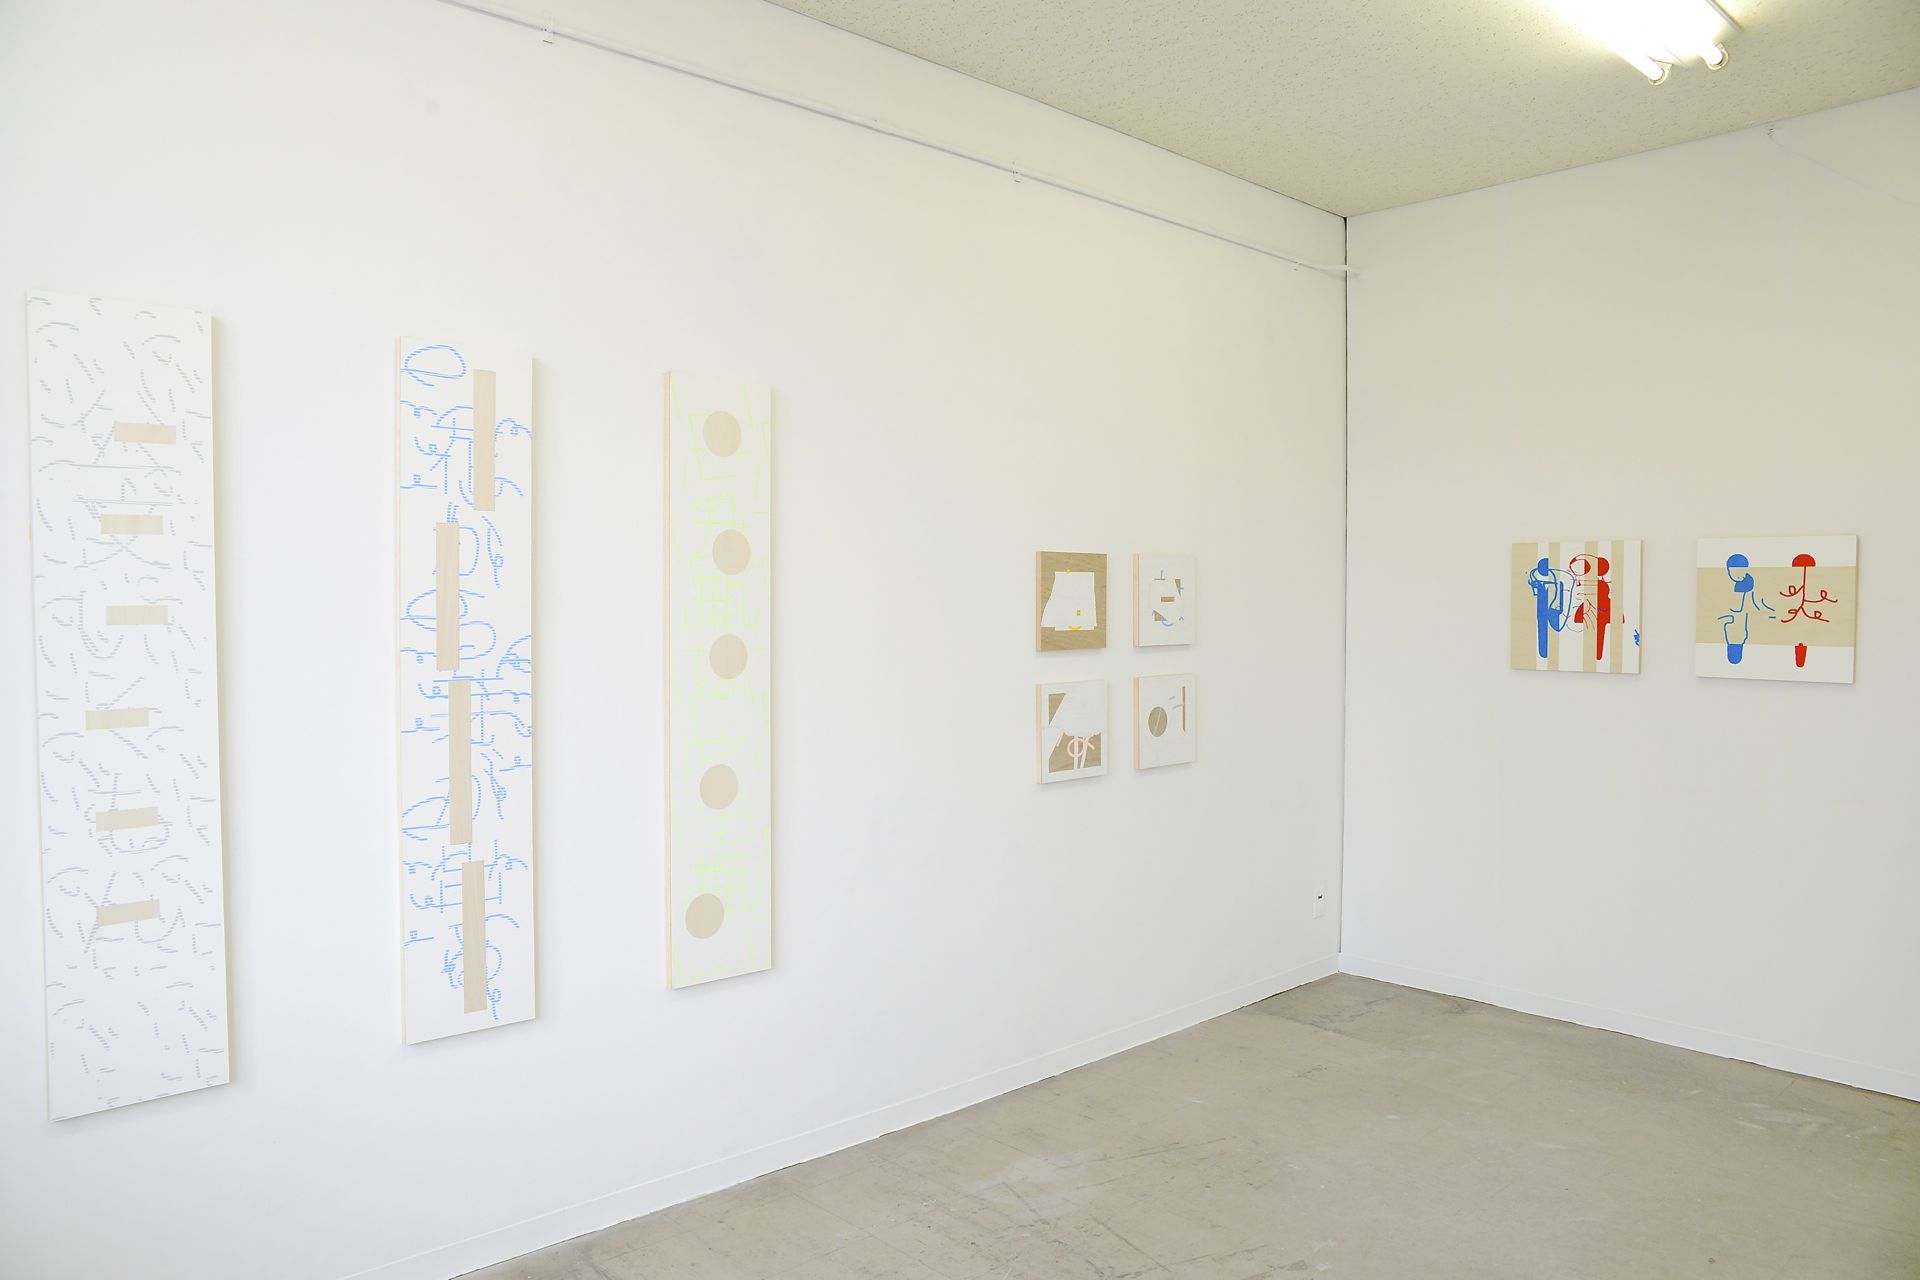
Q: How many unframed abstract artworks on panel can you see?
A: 9